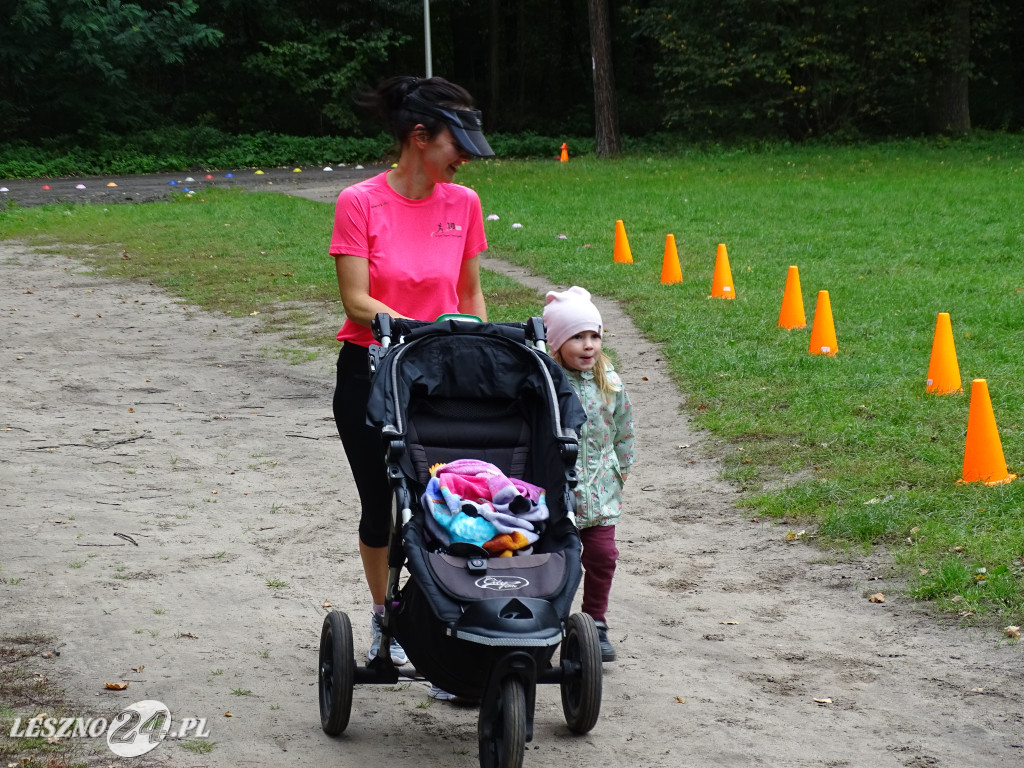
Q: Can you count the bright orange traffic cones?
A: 8